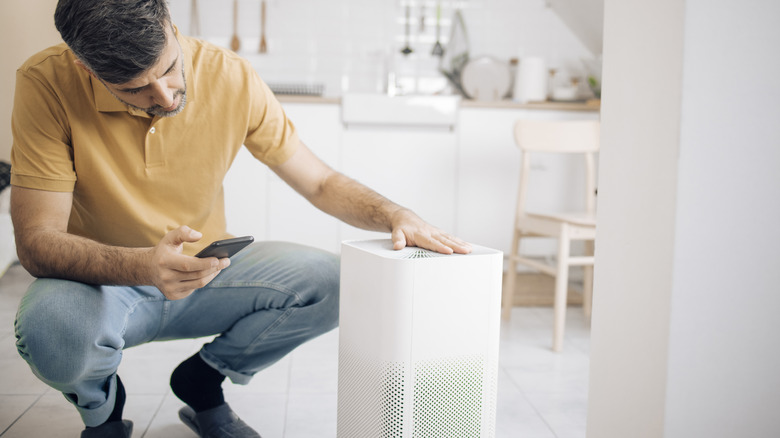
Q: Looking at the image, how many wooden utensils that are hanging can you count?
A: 2